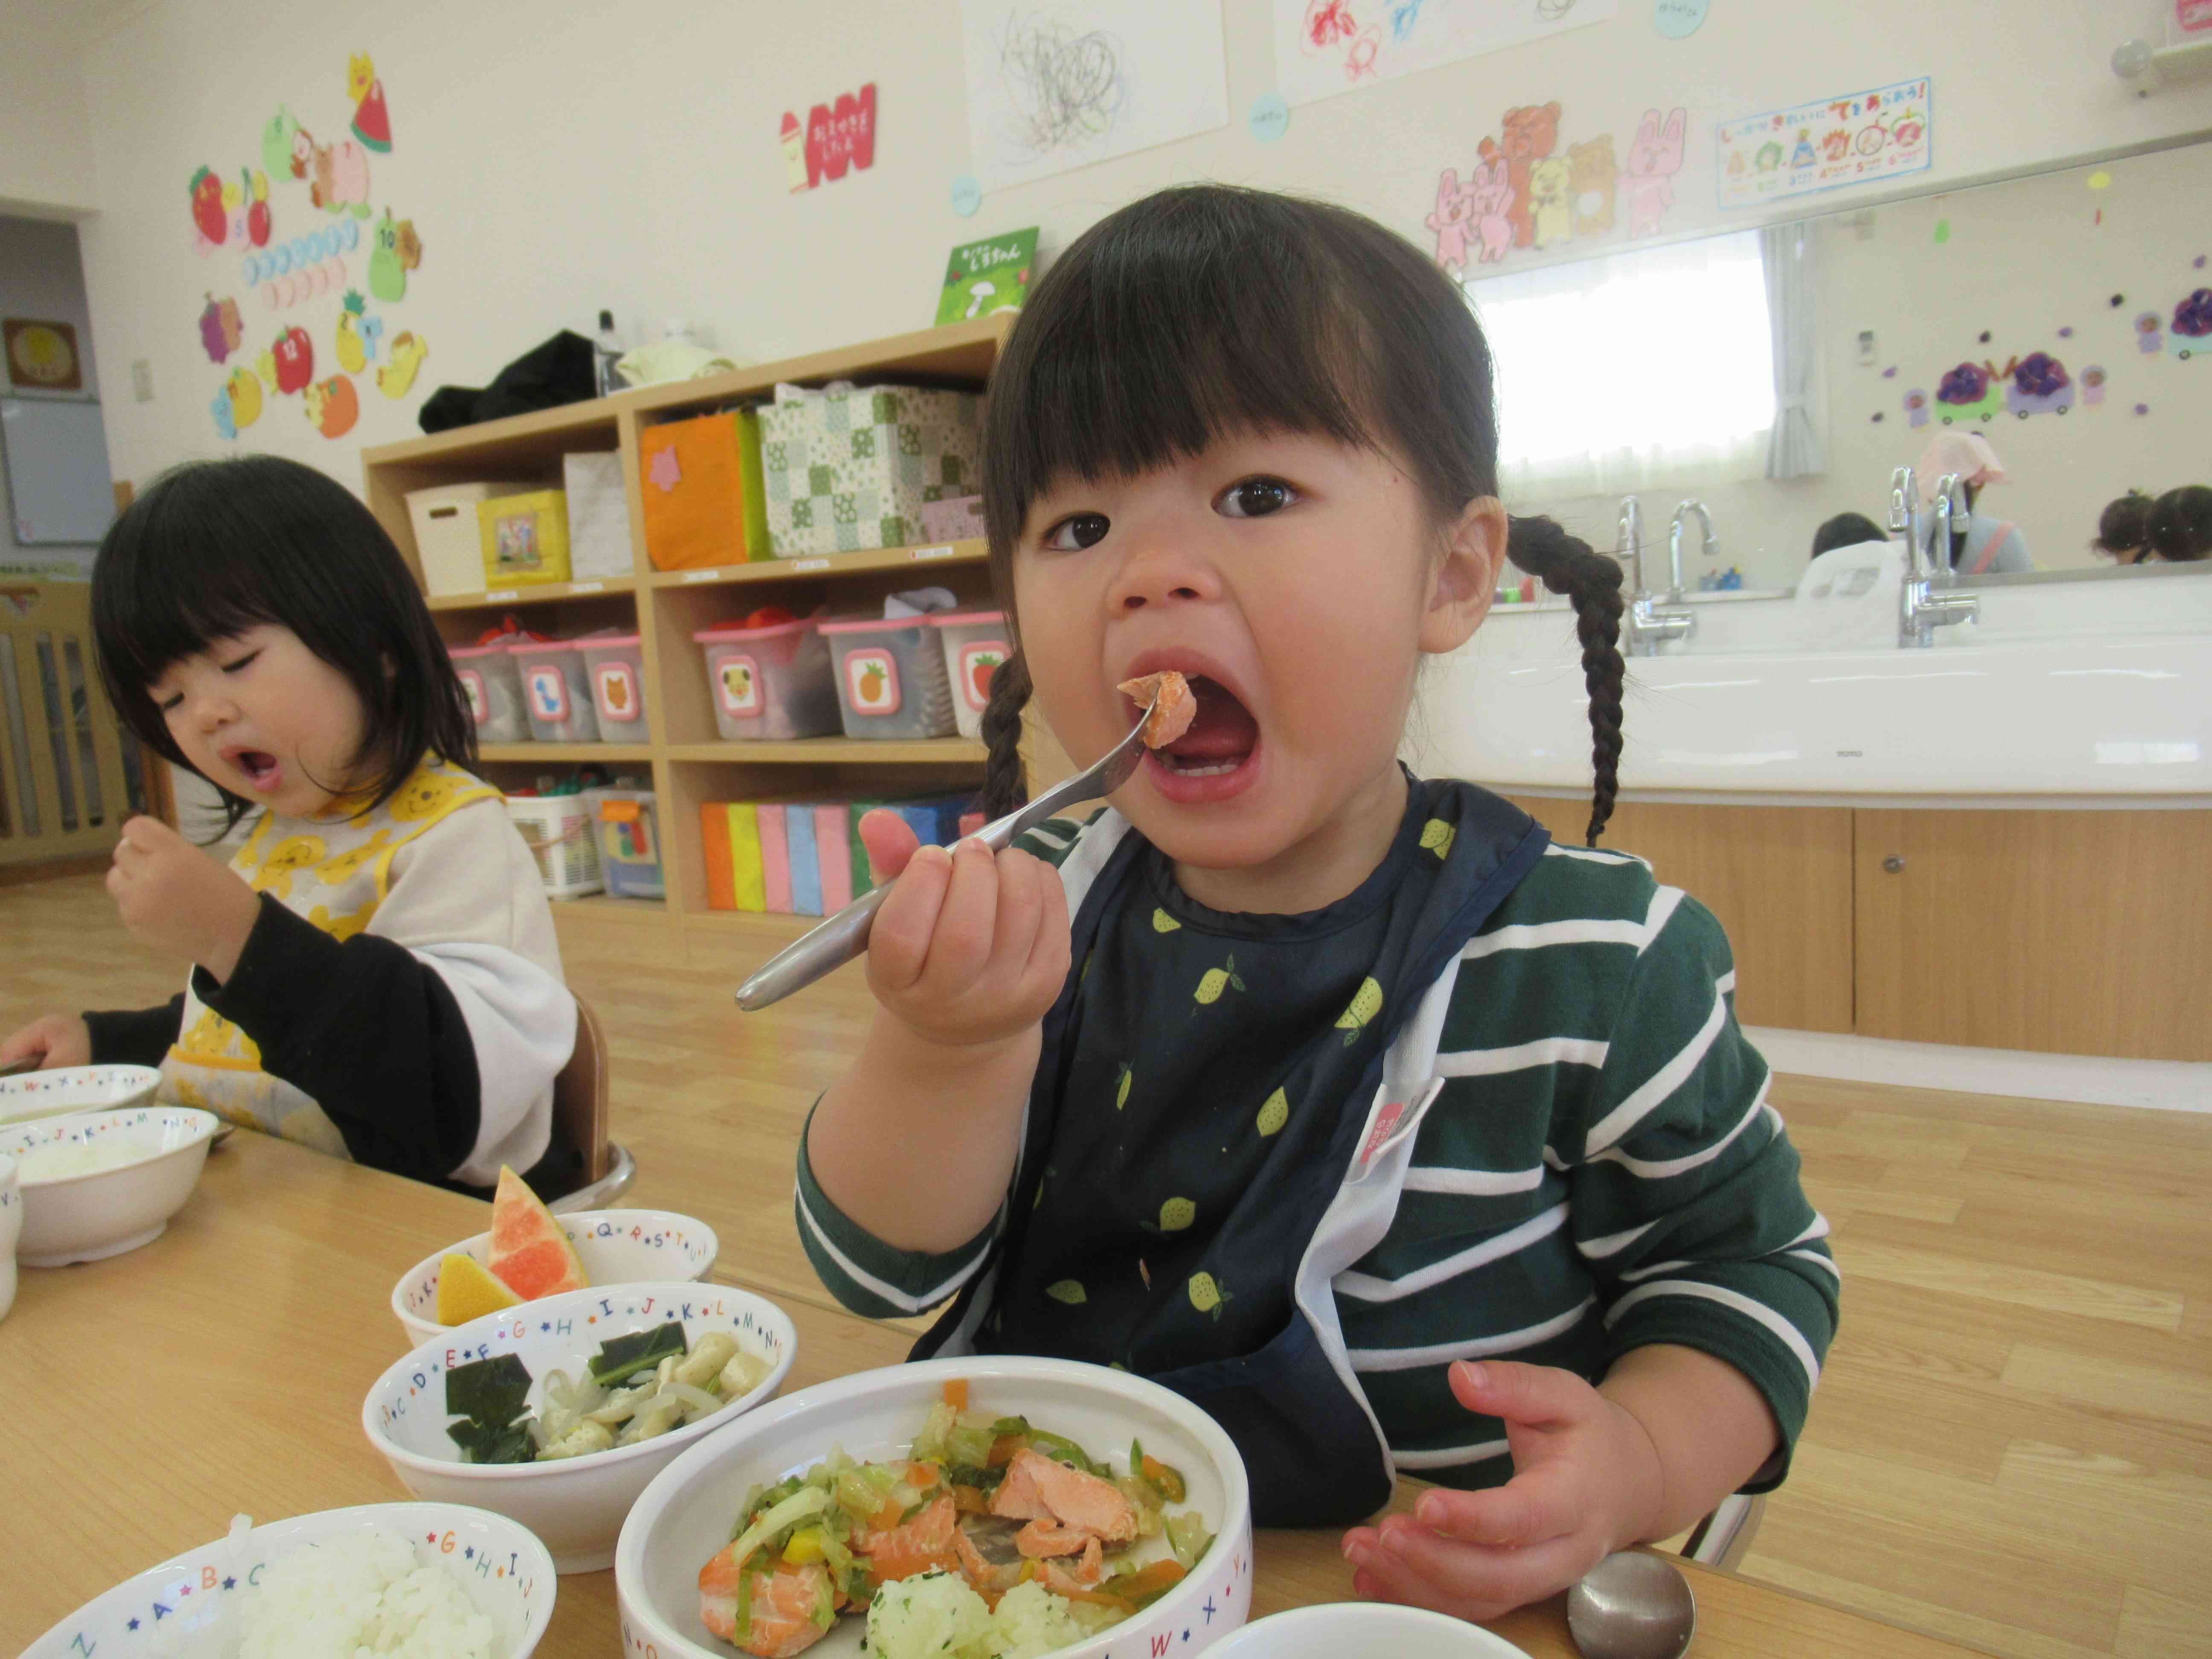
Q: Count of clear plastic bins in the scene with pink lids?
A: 6